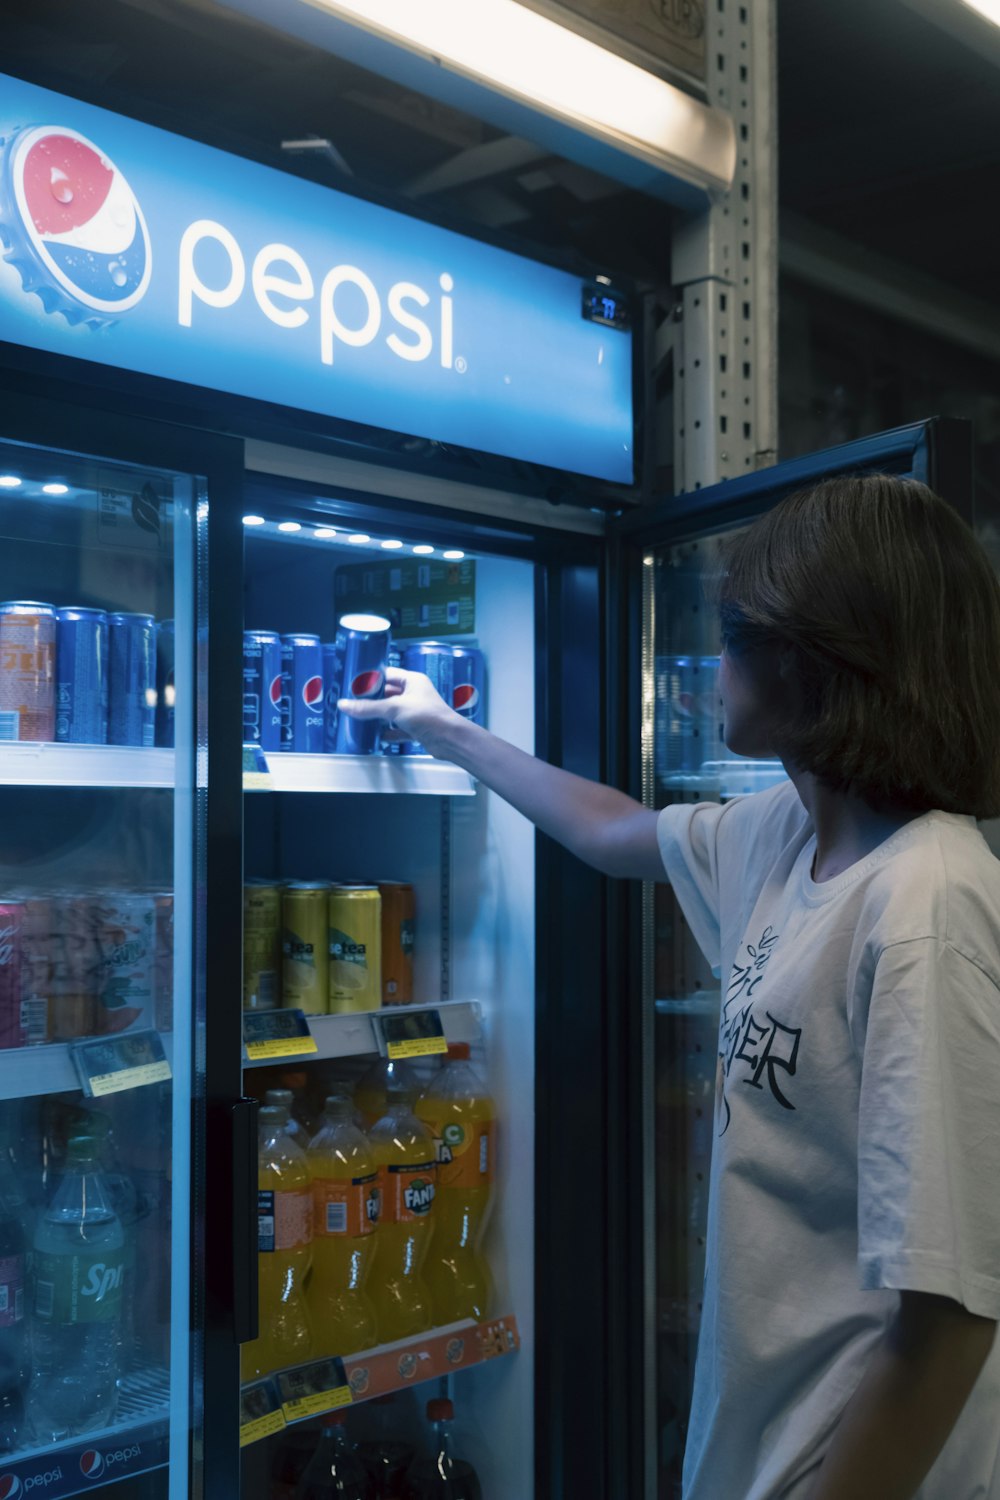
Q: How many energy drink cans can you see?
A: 0